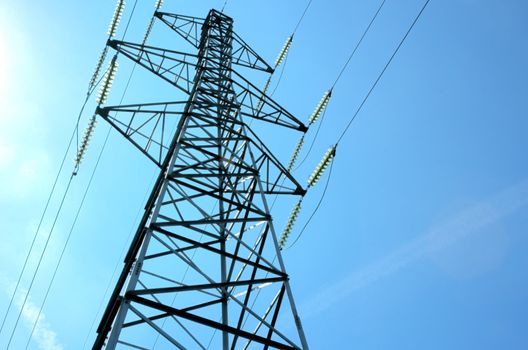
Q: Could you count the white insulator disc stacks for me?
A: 12